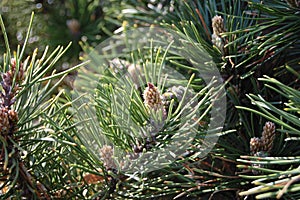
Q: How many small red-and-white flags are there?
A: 0